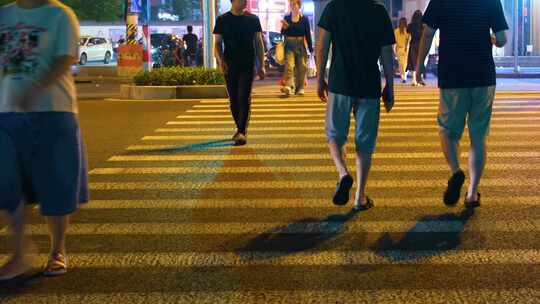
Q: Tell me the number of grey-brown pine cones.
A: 0